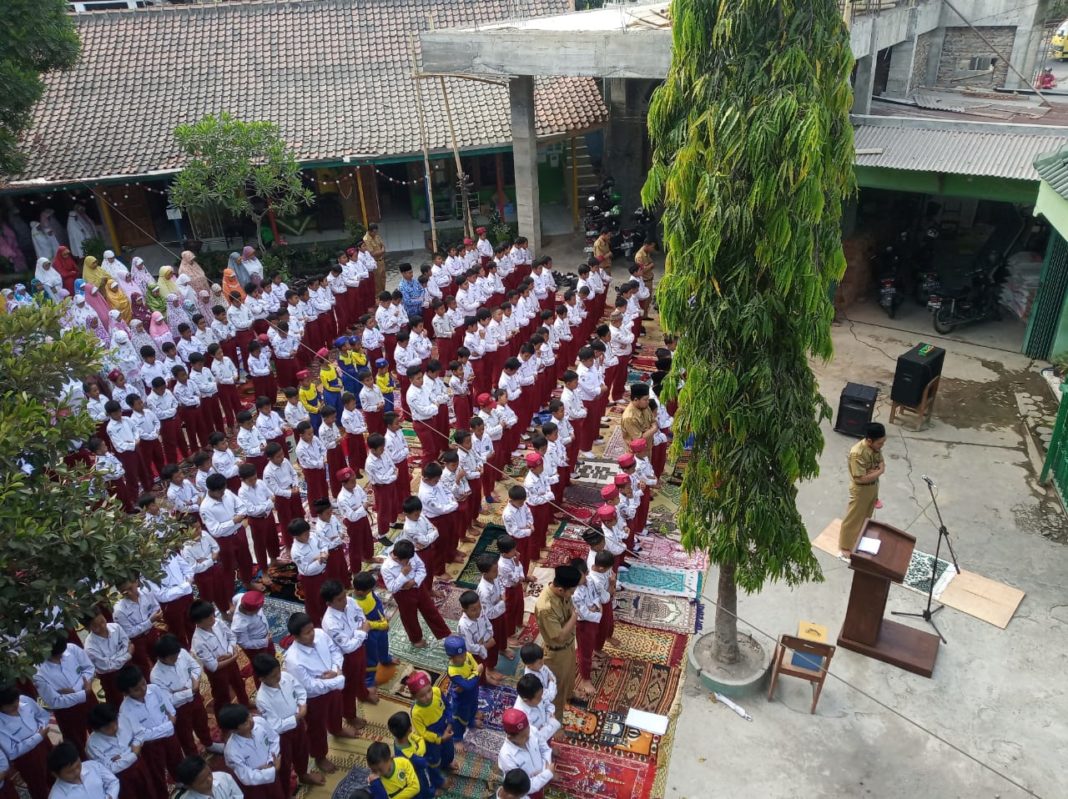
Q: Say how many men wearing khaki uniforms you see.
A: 6